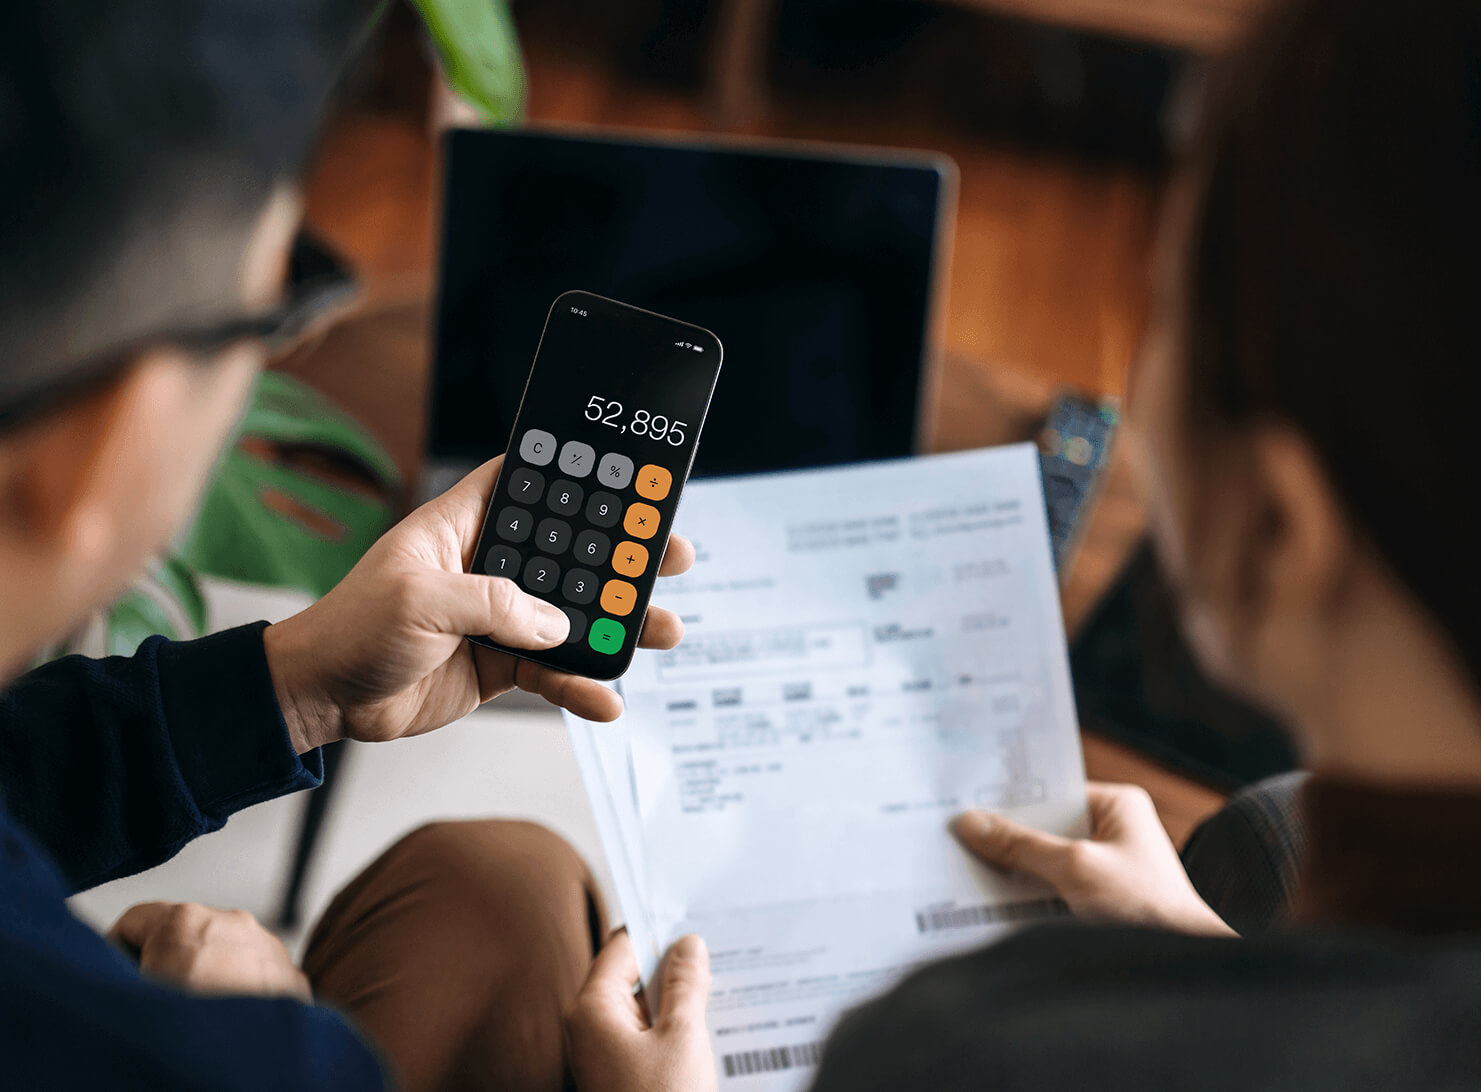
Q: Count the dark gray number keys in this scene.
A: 9